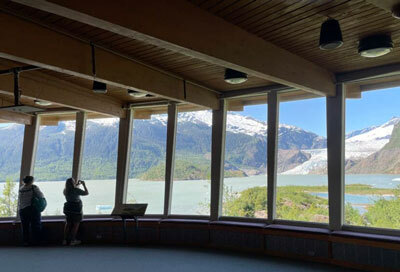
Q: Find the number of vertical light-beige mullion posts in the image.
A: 7